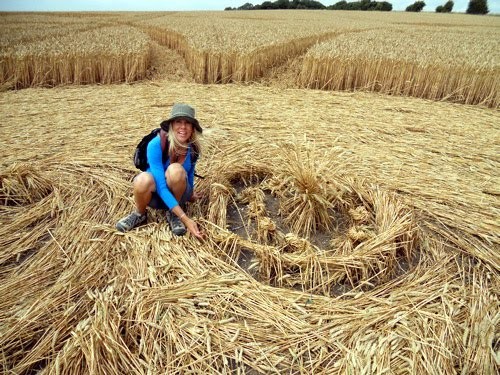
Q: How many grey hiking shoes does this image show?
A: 2